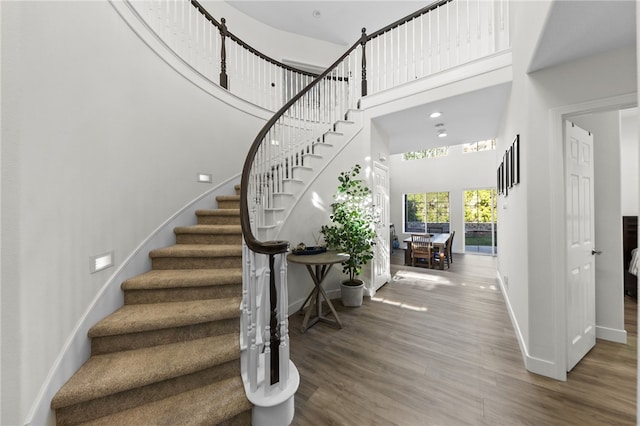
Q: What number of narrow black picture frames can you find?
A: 5